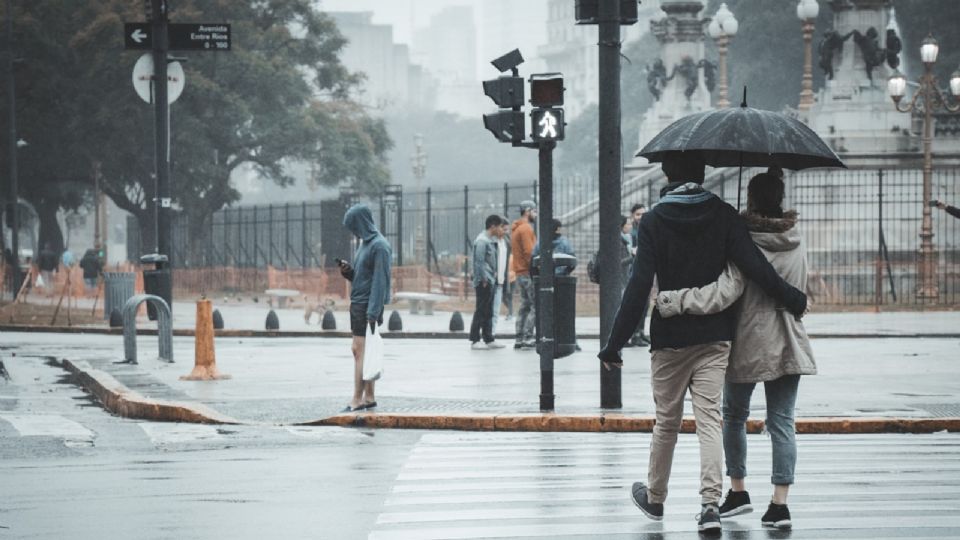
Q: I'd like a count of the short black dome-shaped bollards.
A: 6